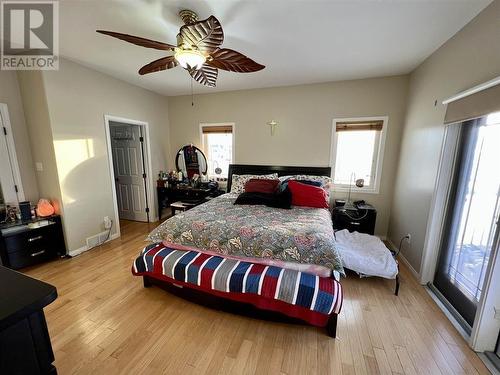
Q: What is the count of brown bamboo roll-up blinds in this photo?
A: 2